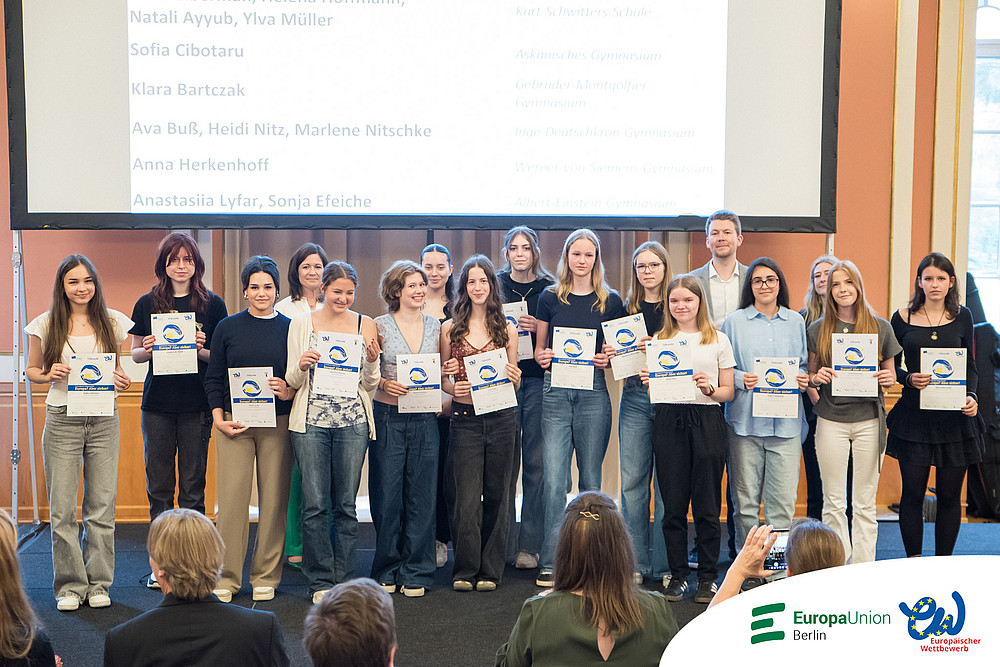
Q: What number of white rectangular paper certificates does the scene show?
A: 13